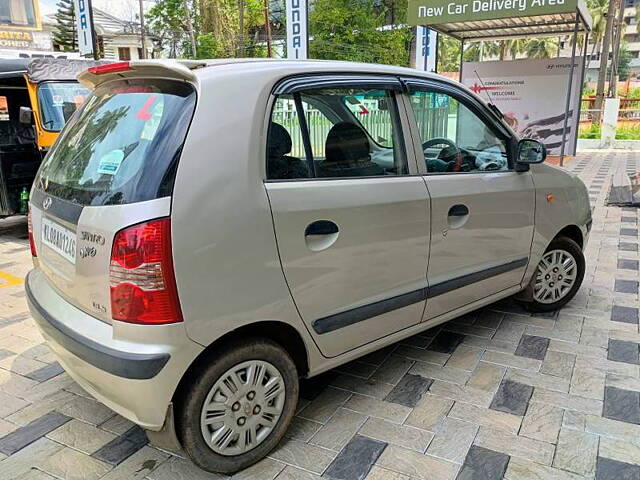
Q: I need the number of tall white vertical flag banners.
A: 3